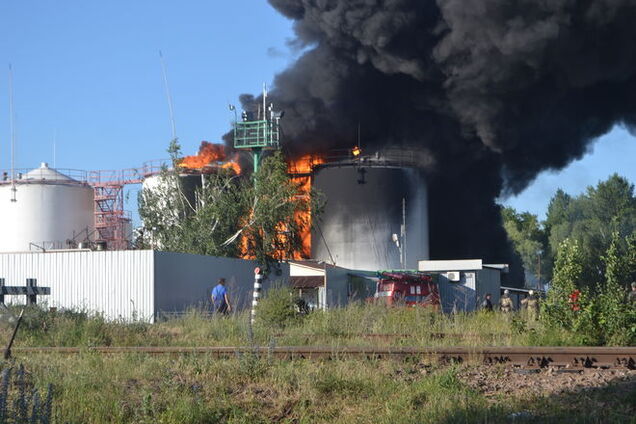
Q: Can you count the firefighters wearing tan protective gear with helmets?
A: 2